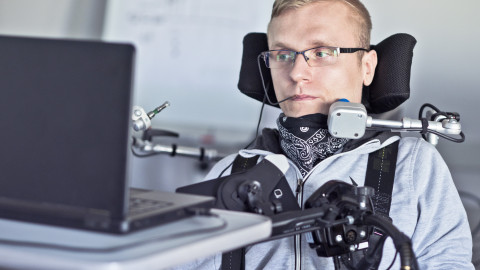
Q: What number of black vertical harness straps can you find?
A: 2